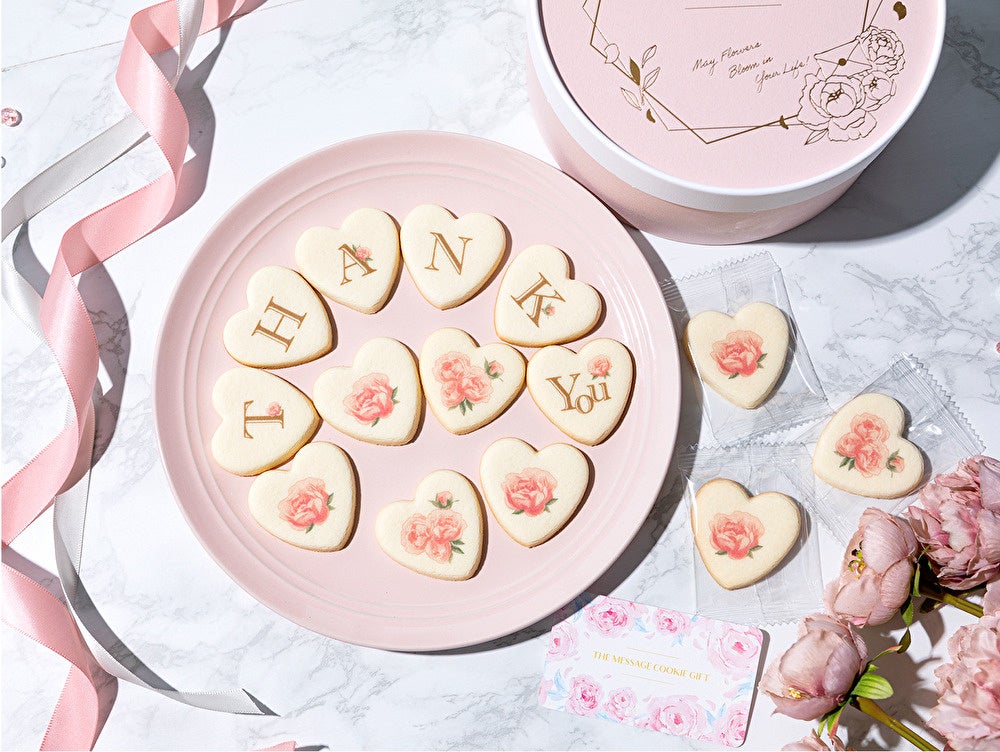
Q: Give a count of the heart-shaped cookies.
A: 14